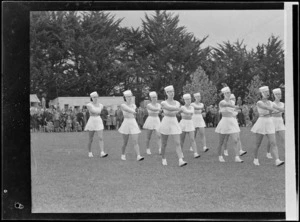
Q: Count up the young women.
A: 10